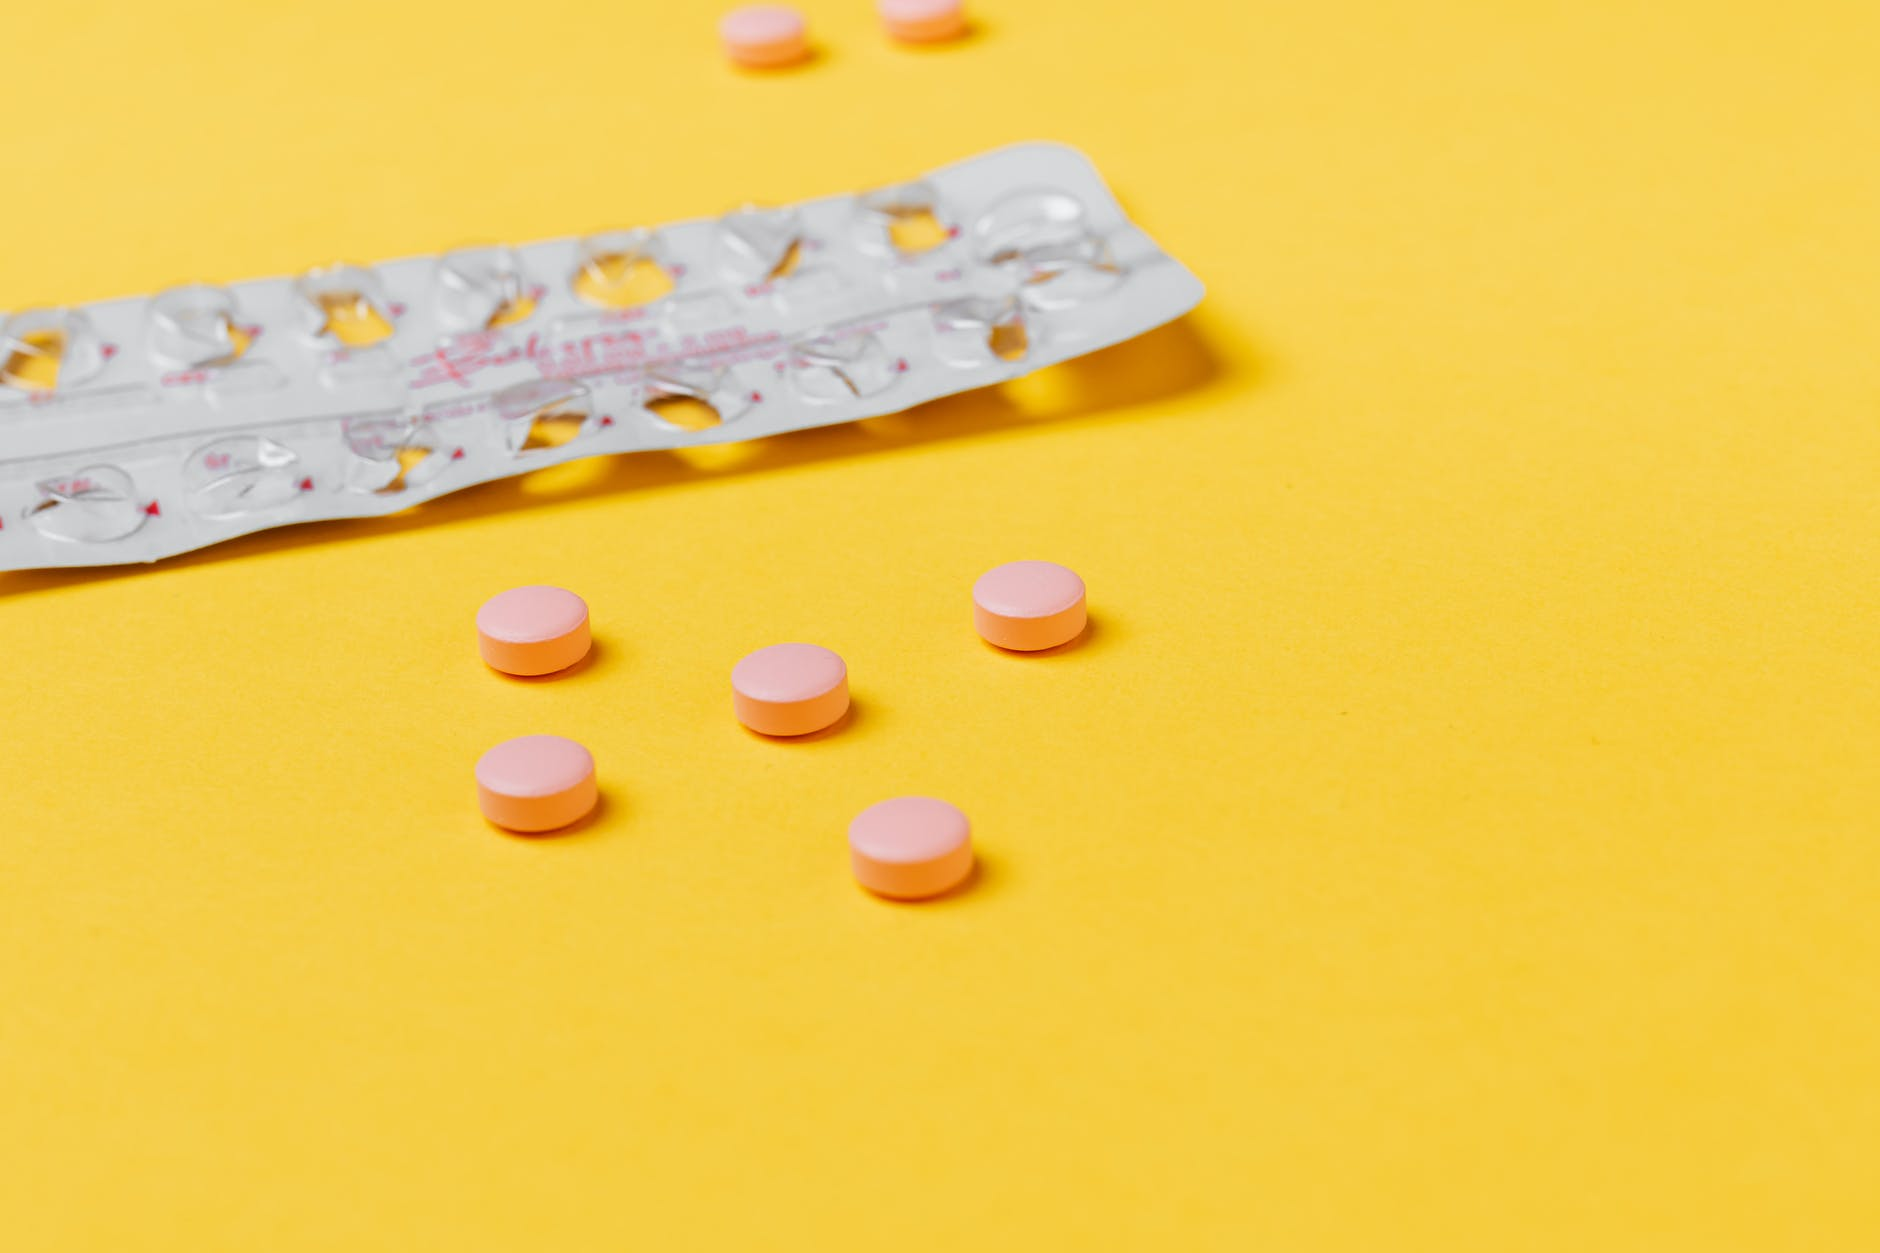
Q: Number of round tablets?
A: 7